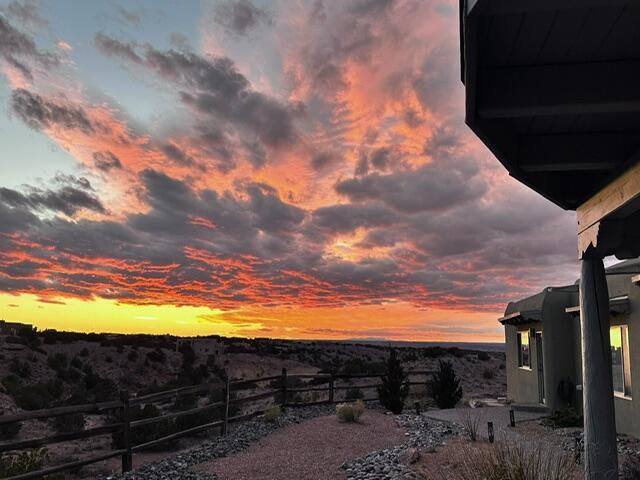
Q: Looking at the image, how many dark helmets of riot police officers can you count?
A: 0